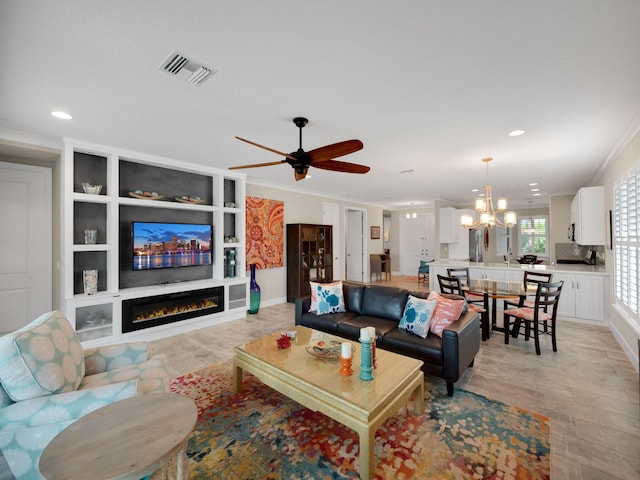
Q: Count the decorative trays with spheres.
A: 2